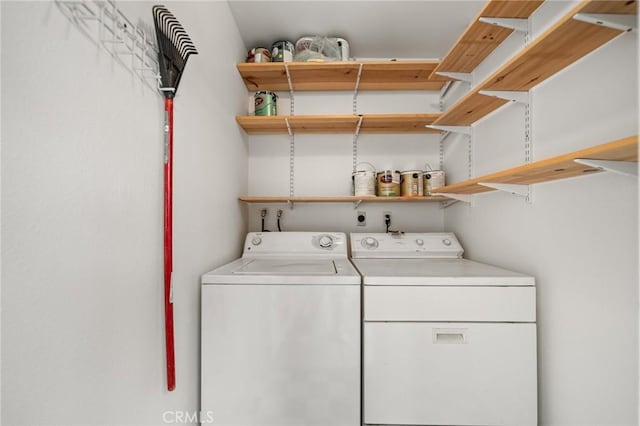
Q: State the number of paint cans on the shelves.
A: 7